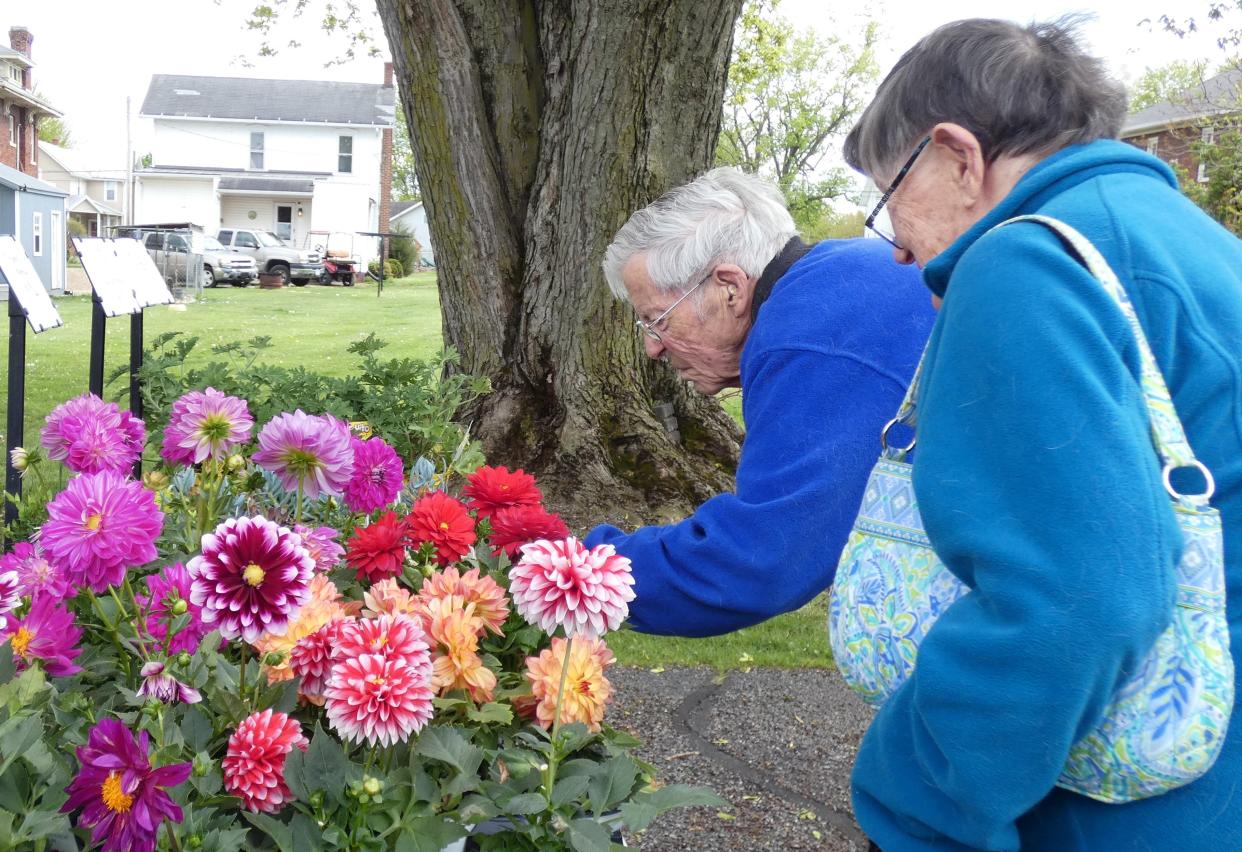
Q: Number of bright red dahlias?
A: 4